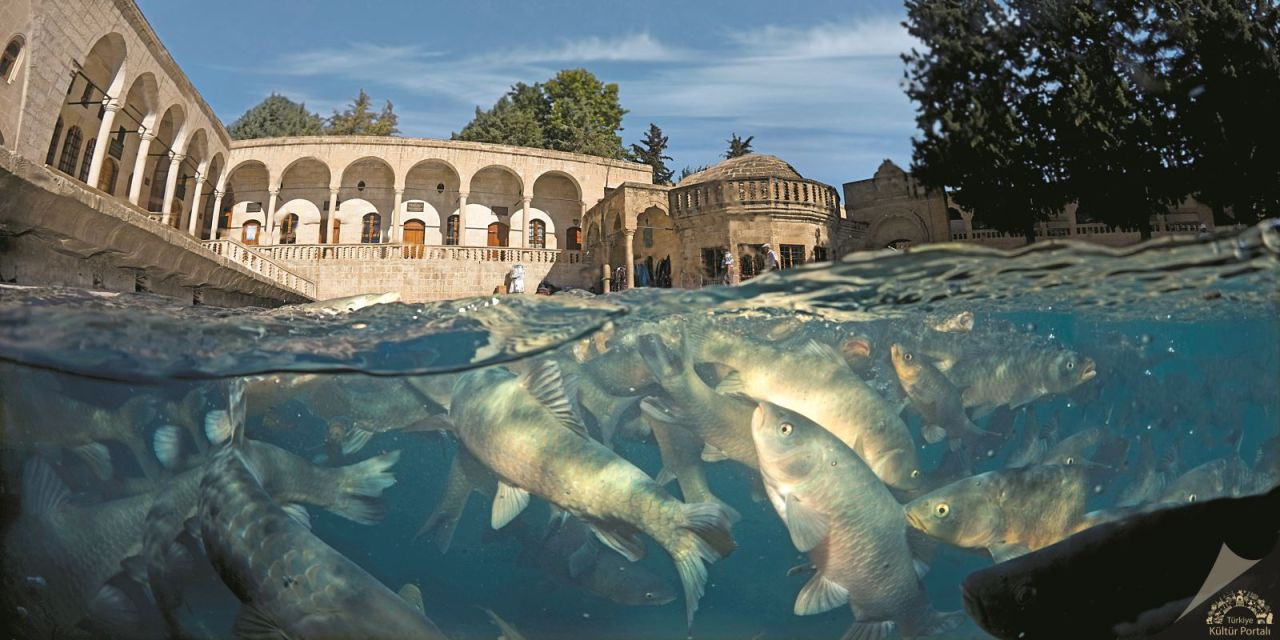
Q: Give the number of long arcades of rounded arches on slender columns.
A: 2